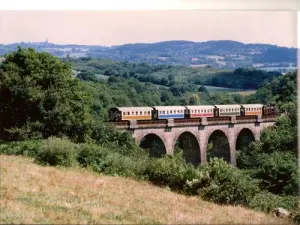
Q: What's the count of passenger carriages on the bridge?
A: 5